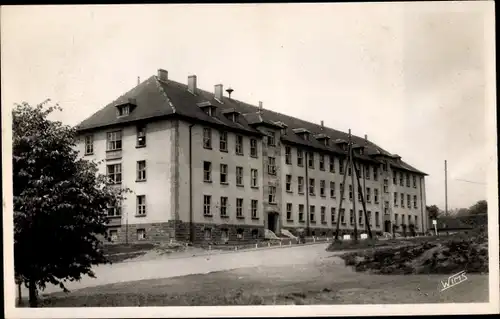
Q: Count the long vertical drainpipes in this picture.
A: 4